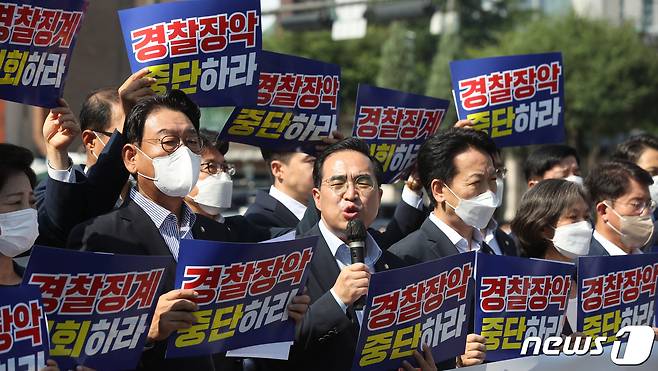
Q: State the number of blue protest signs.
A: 11